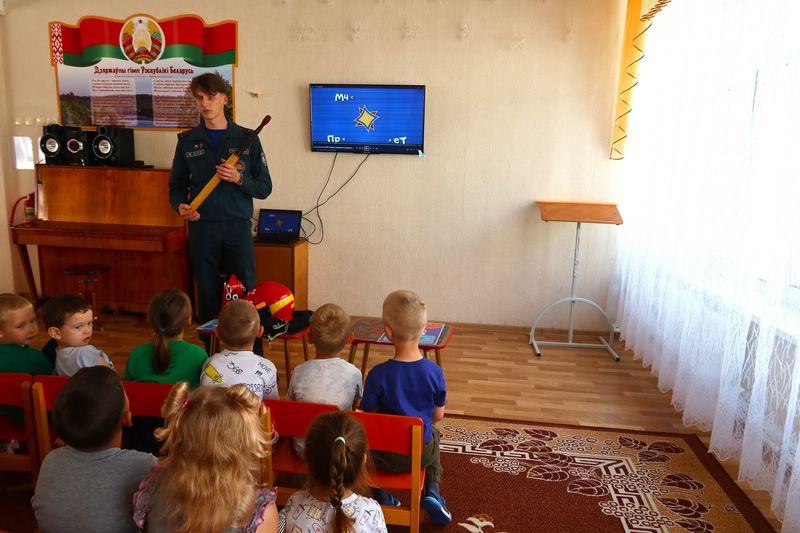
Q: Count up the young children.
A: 9